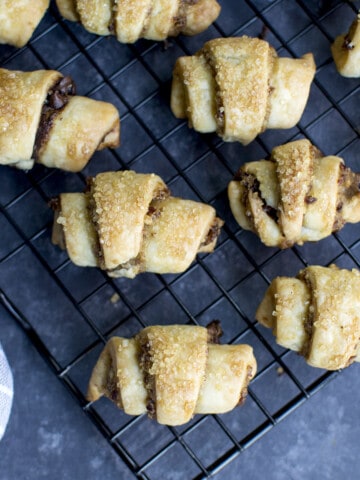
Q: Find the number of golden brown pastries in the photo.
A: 9